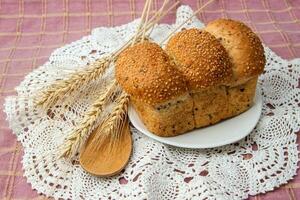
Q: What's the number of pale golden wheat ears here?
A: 3